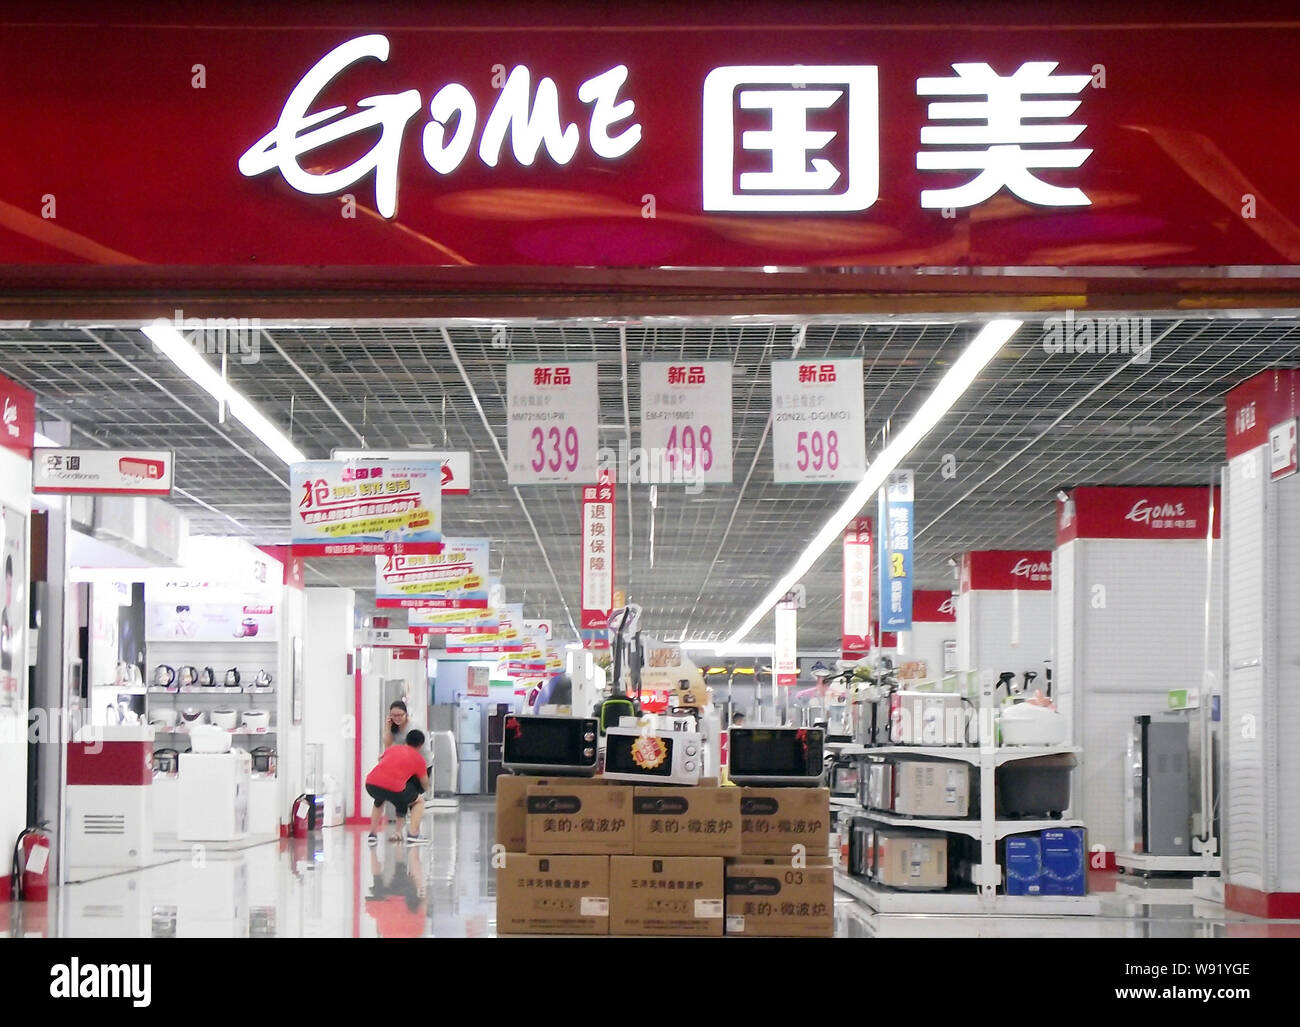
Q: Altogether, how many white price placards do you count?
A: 3